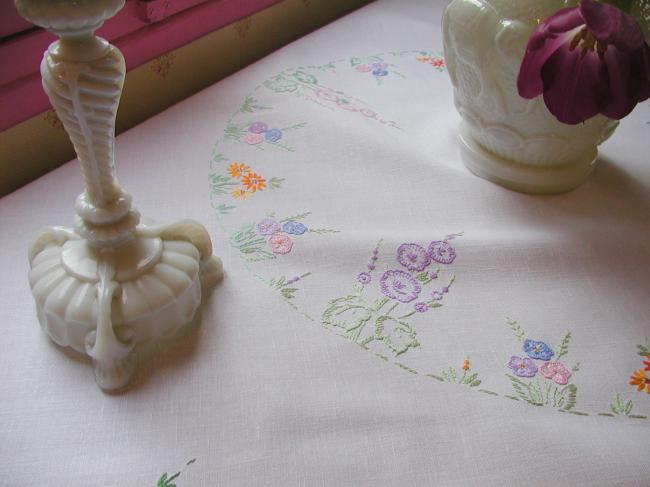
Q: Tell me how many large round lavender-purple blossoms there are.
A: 3